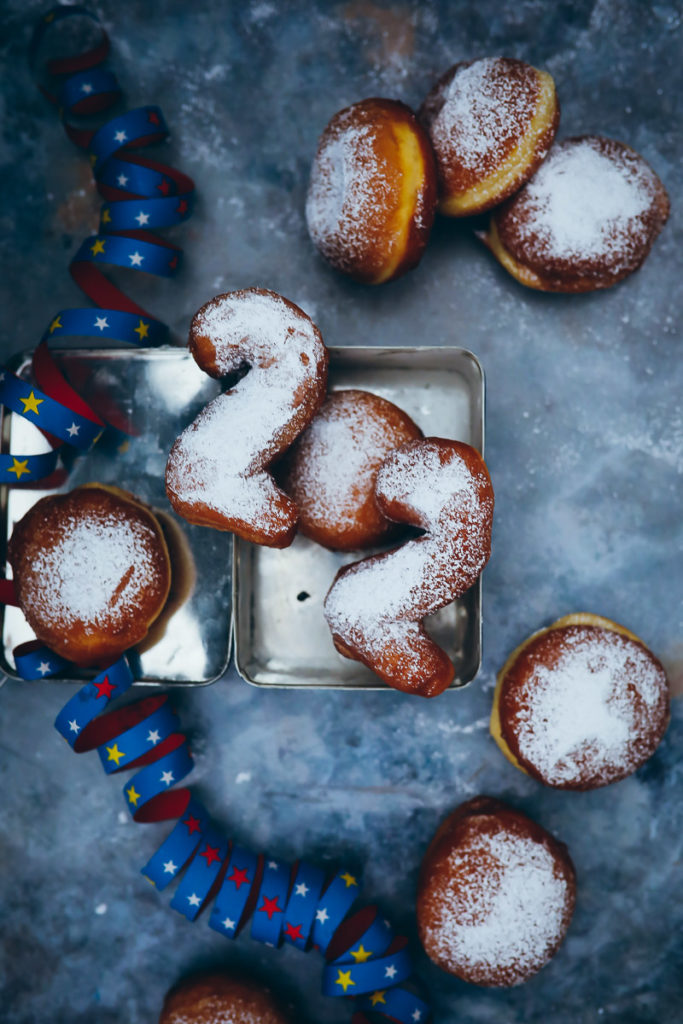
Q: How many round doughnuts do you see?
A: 8